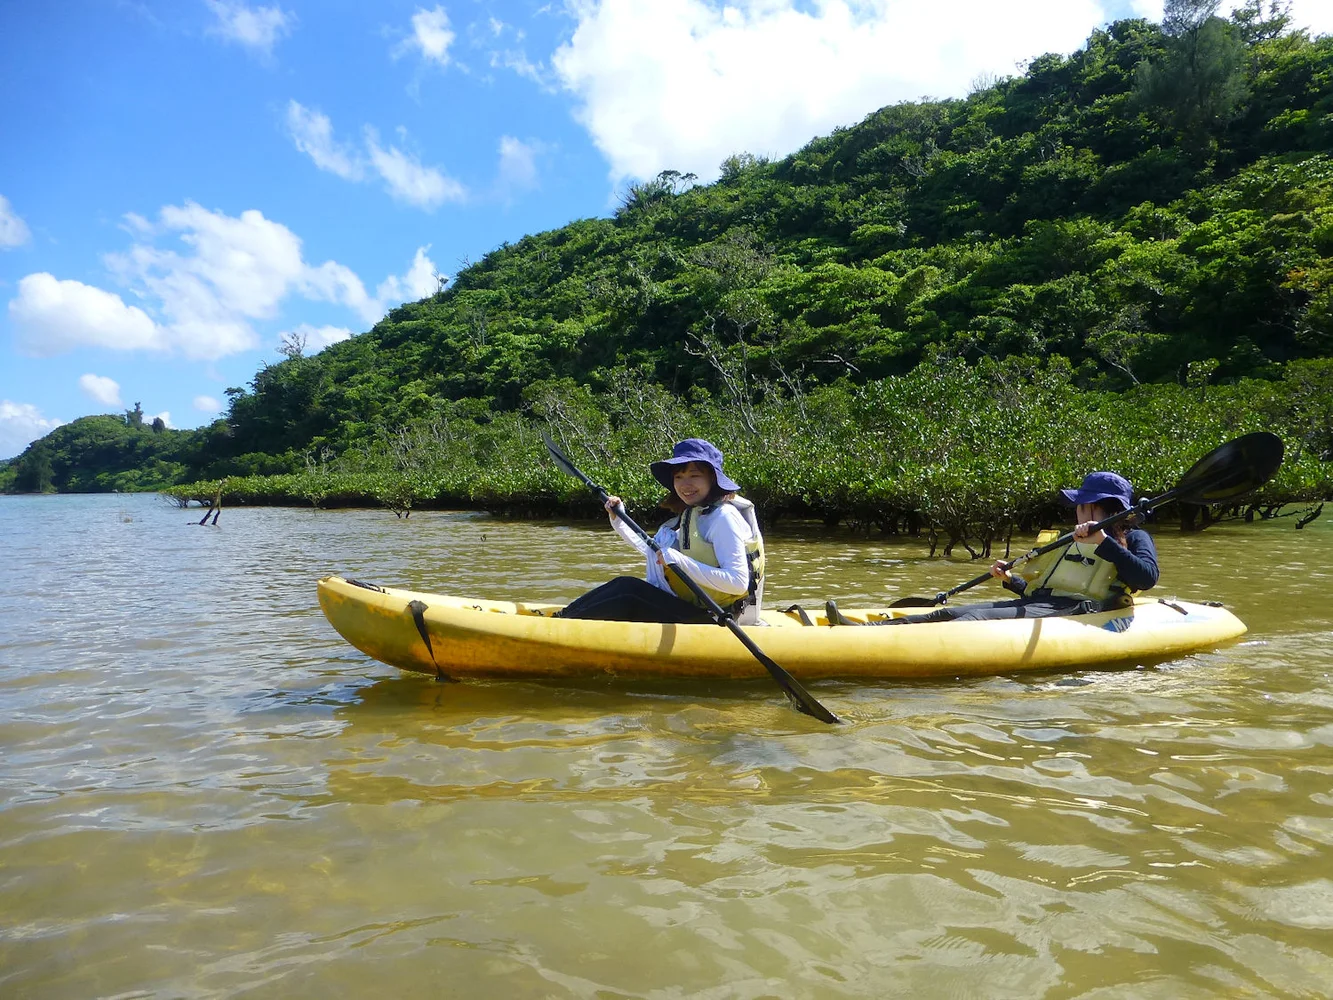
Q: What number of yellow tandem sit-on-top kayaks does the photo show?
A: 1